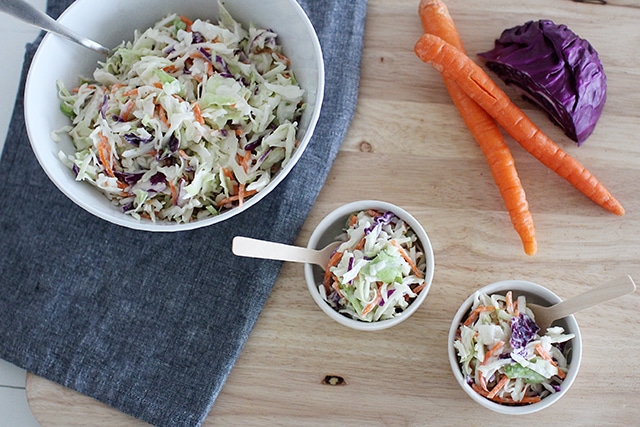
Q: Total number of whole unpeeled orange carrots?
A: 2